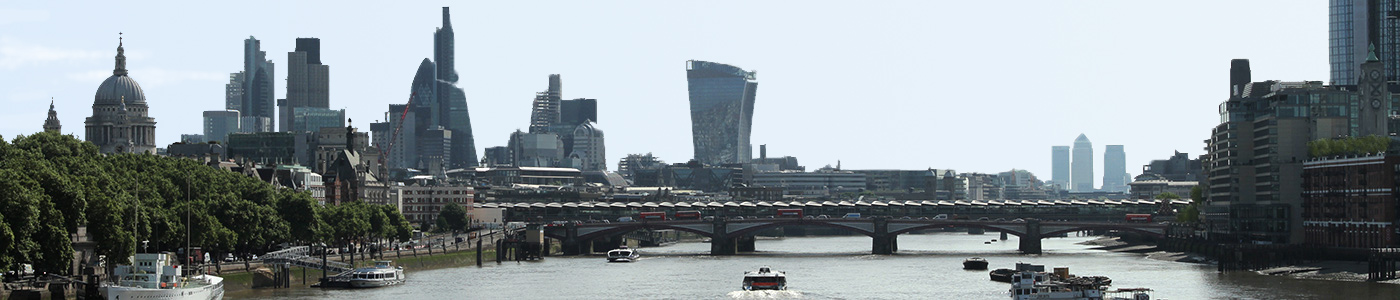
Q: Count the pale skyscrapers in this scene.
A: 3